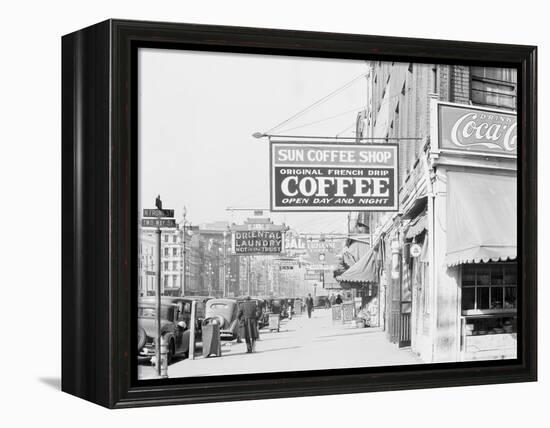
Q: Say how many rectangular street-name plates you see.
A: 2